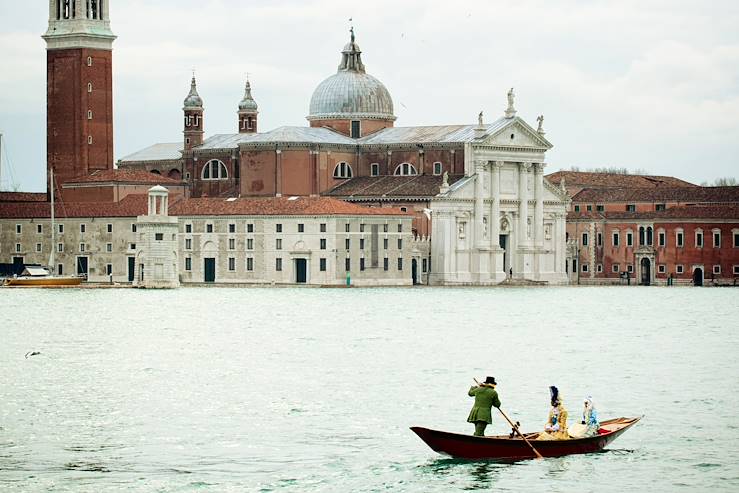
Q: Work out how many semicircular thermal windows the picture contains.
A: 3